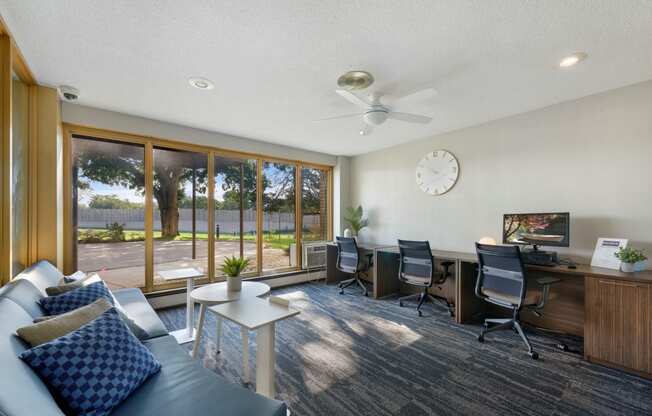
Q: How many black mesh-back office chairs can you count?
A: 3